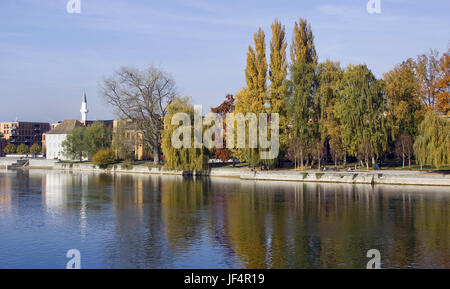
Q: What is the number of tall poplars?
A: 3